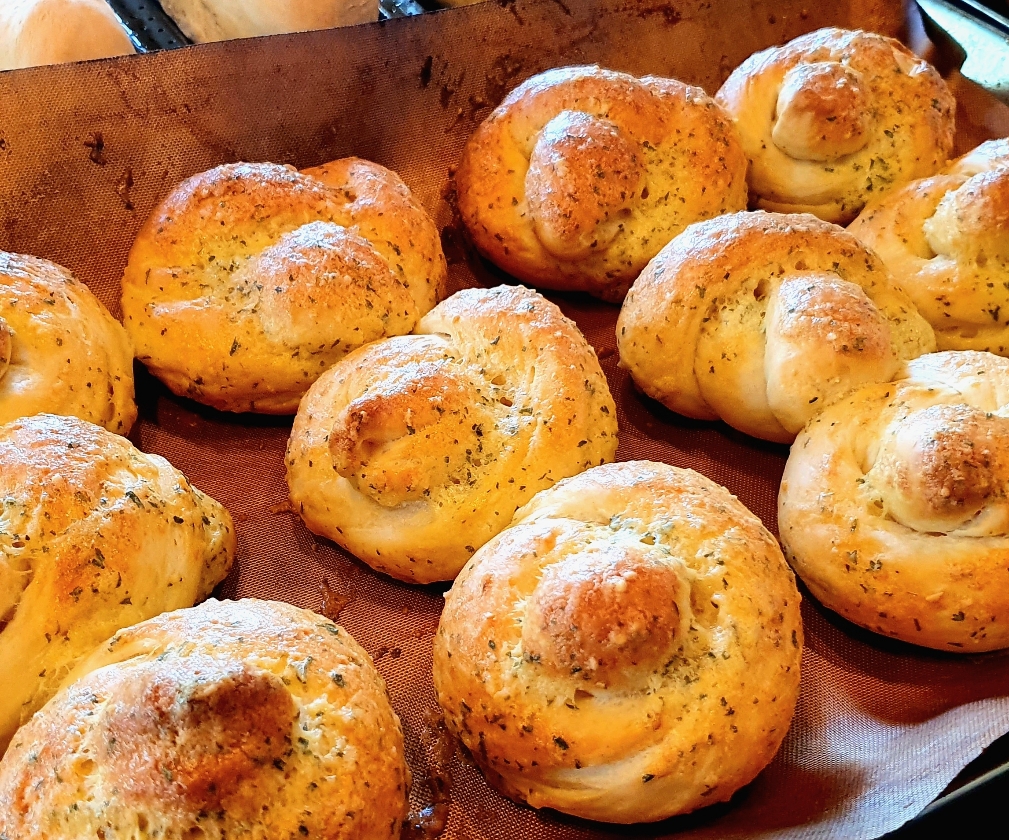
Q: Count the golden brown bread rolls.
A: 11